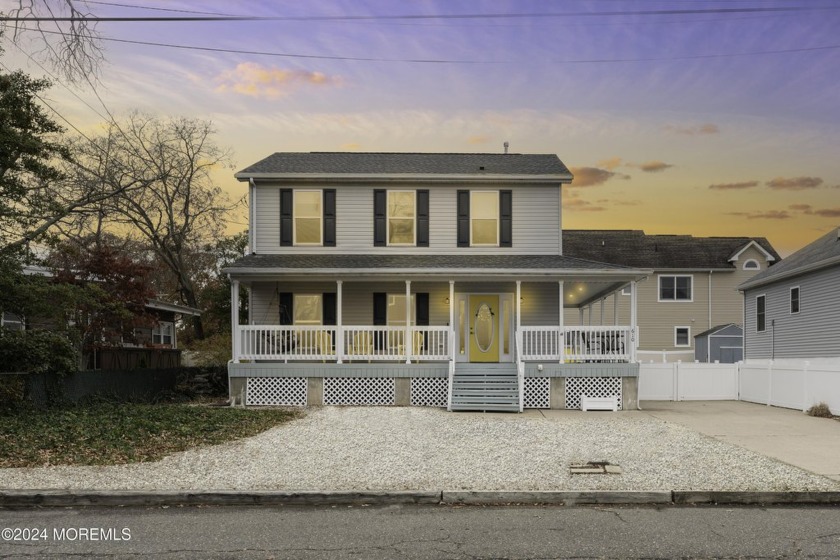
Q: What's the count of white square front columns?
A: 7